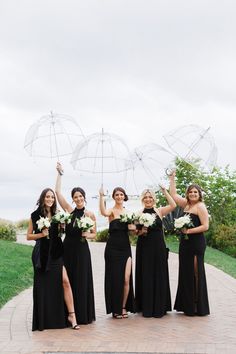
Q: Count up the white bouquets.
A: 6